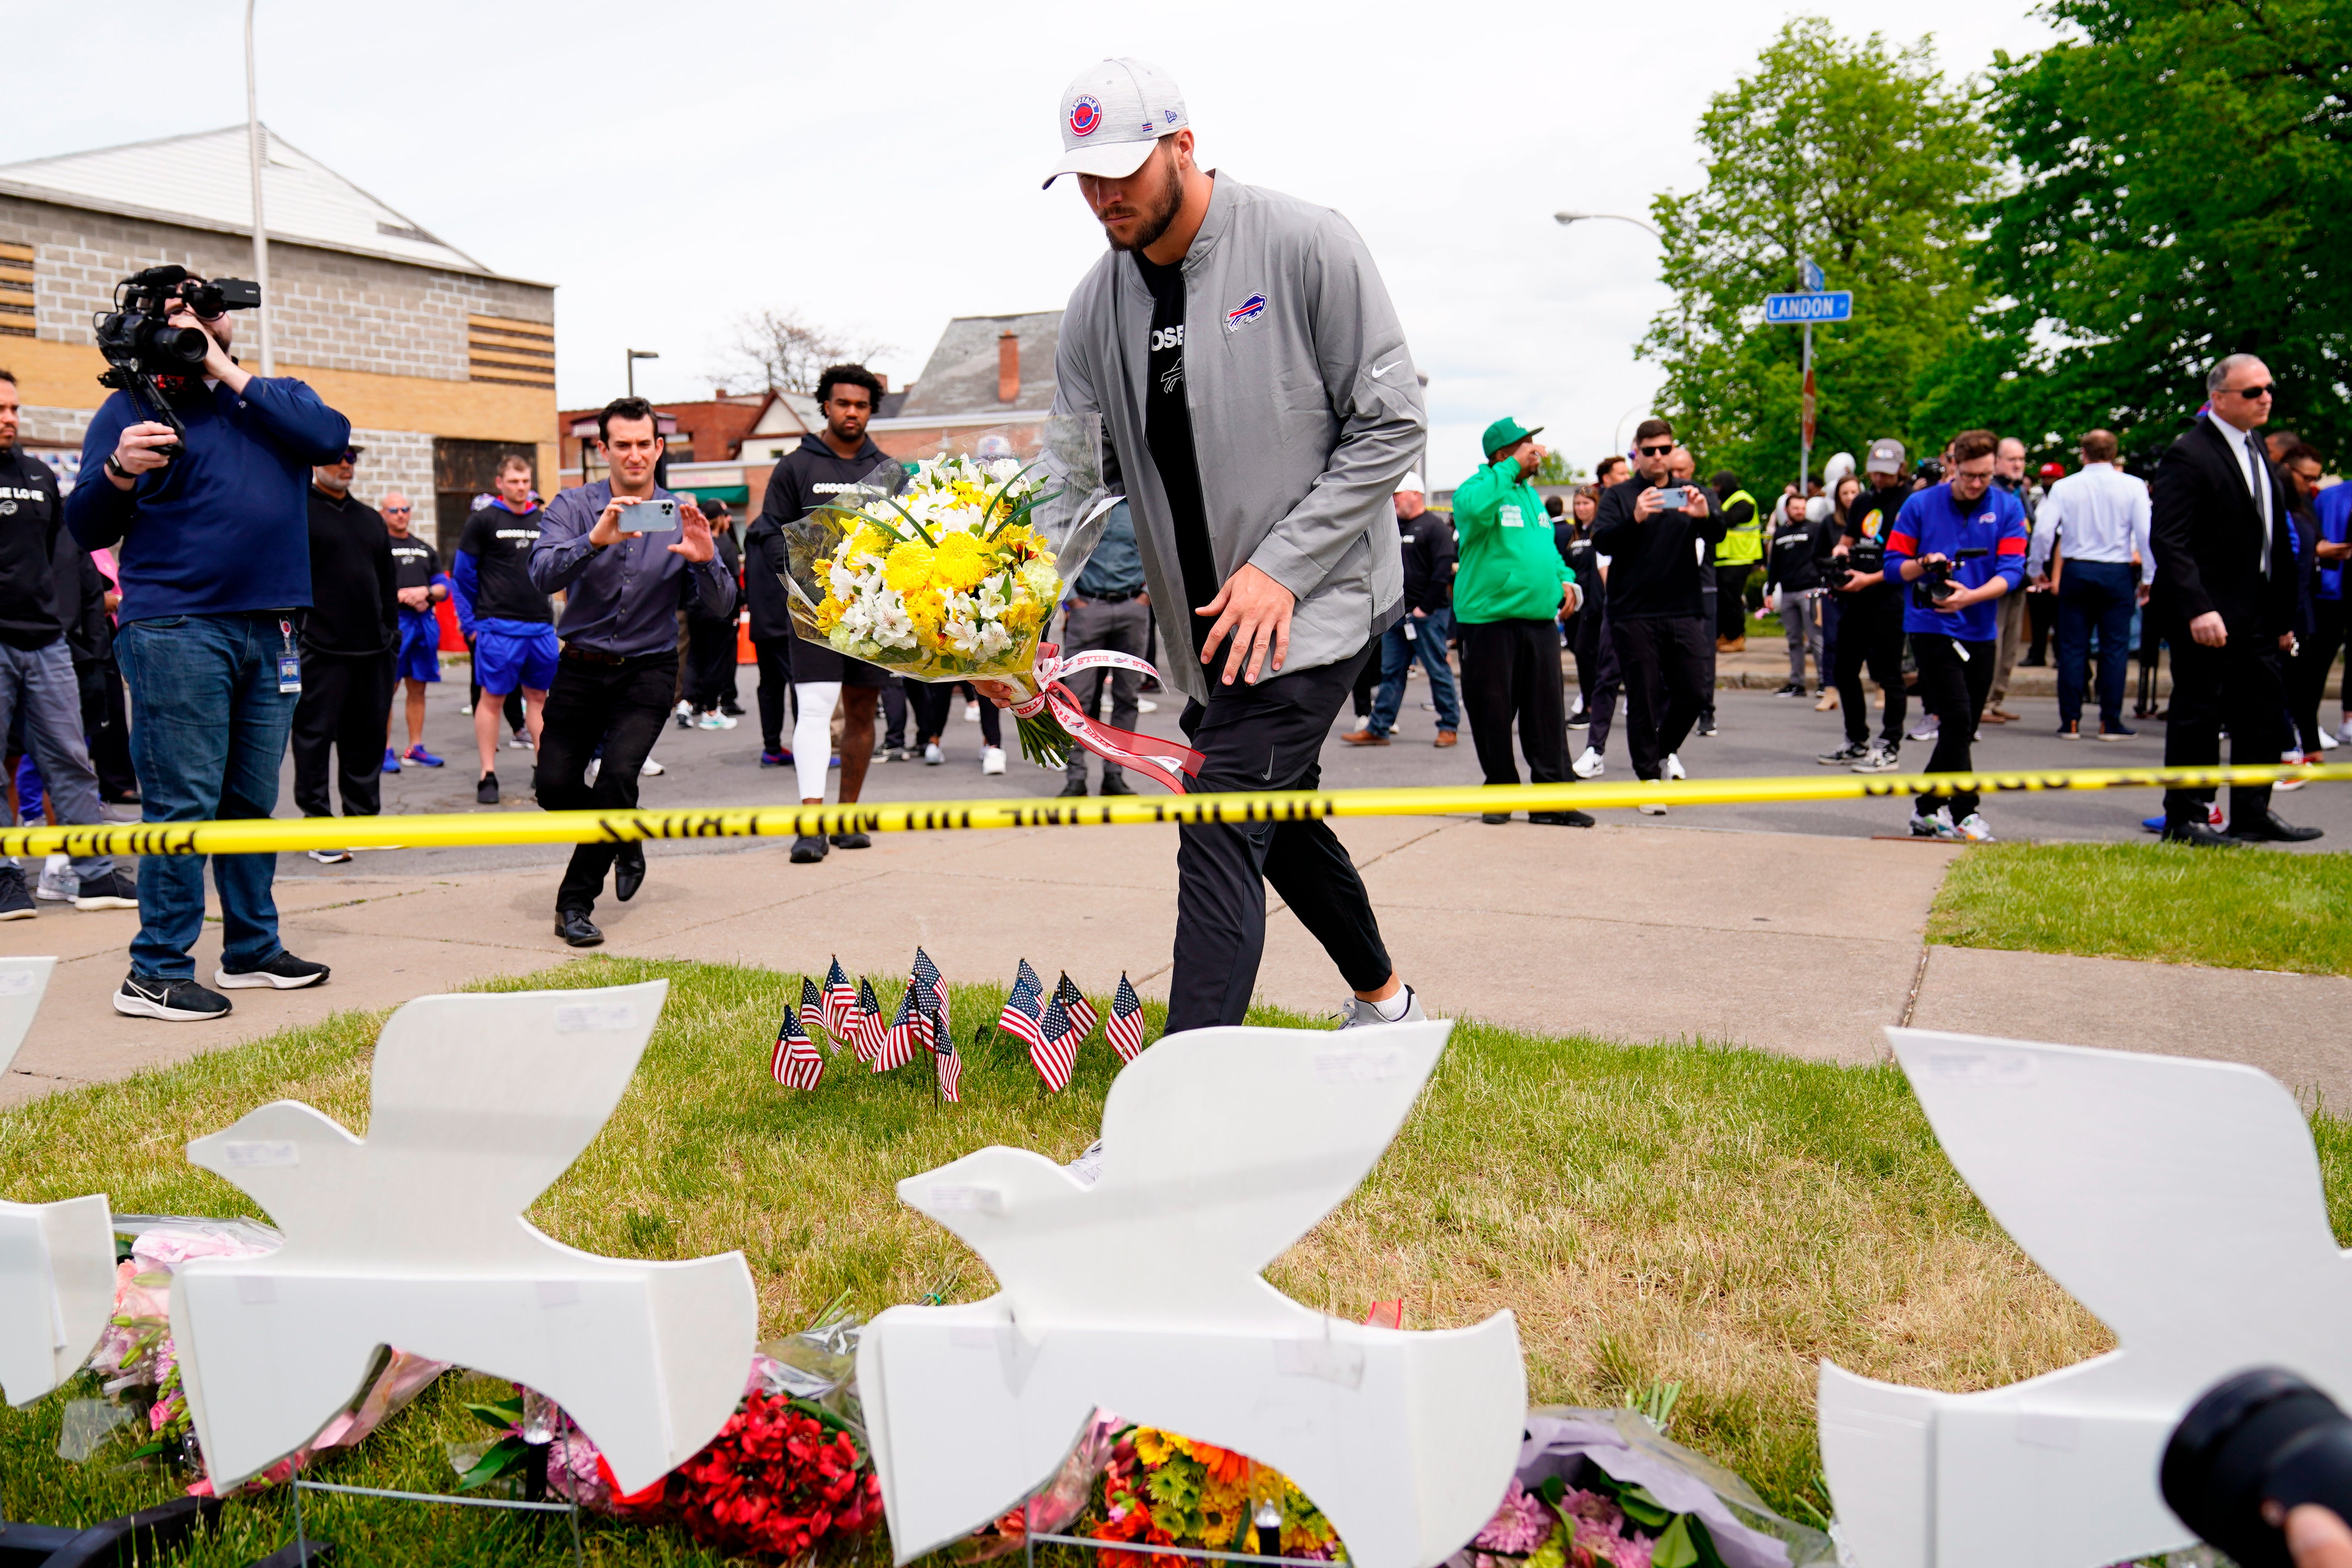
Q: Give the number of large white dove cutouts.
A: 4